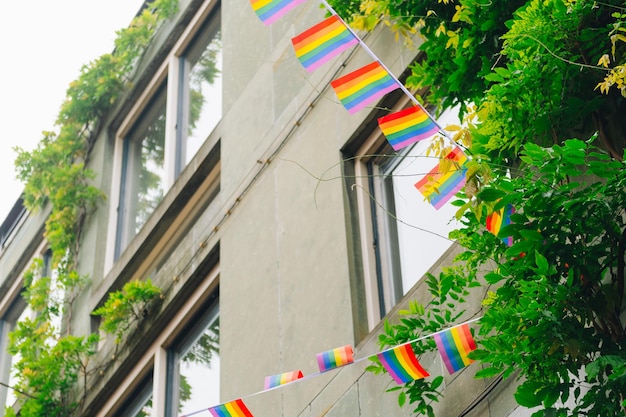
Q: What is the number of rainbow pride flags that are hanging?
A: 11